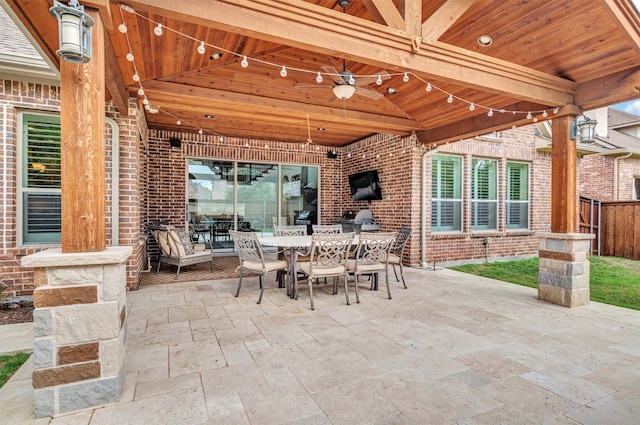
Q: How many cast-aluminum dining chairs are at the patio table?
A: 6